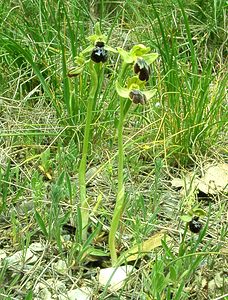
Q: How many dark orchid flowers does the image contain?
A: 4